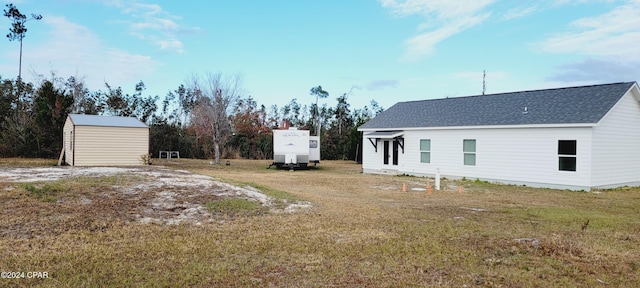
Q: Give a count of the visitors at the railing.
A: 0